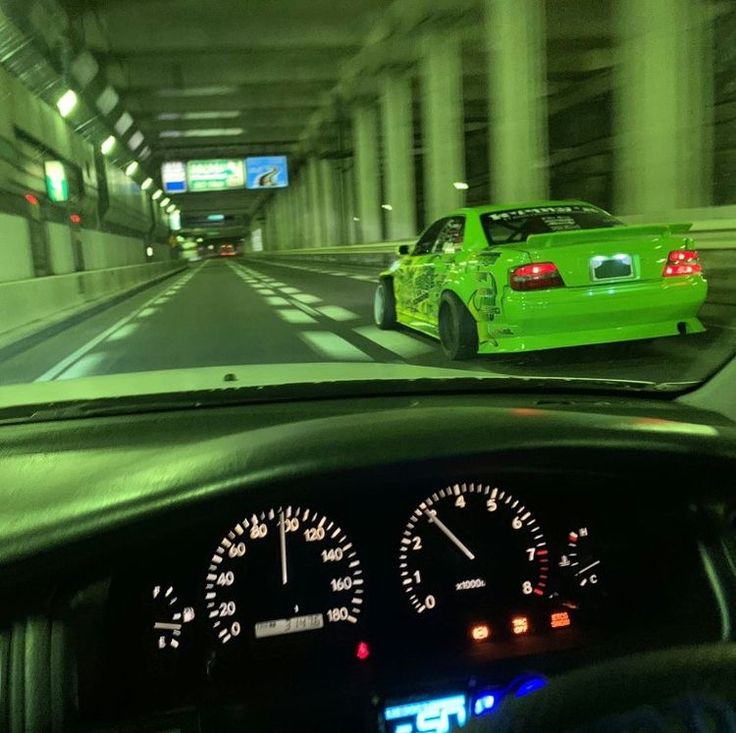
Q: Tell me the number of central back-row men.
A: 0